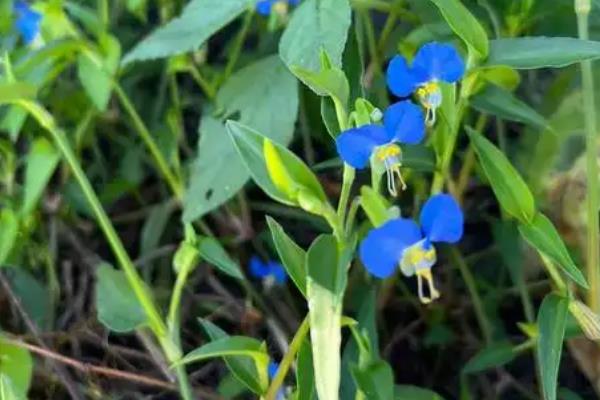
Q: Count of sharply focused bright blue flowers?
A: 3